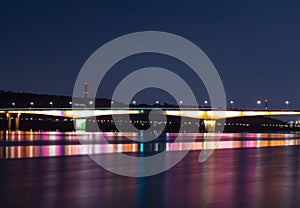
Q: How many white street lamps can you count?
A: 13